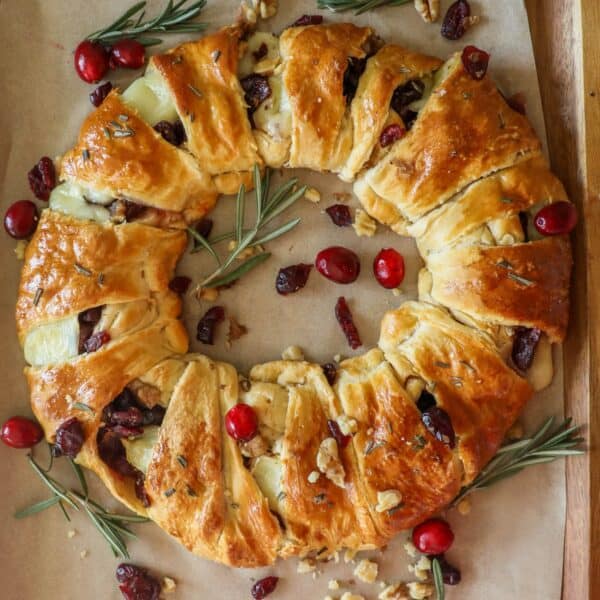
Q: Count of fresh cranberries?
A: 9